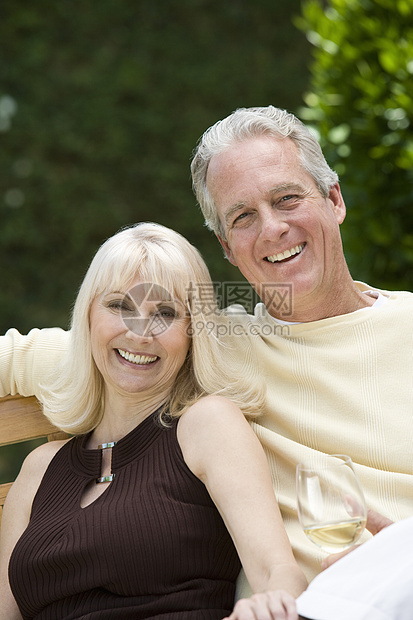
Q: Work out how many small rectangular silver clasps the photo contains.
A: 2